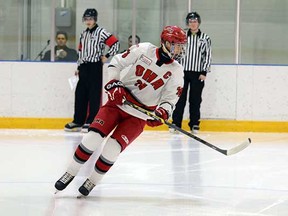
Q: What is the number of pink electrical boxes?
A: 0